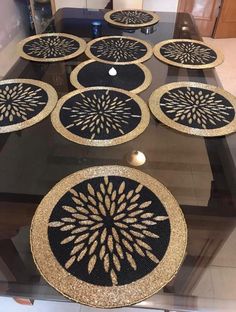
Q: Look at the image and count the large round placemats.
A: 9